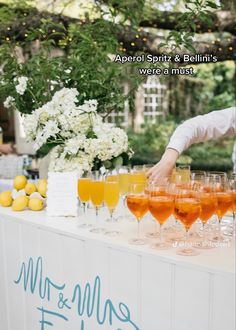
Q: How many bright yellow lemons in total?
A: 6